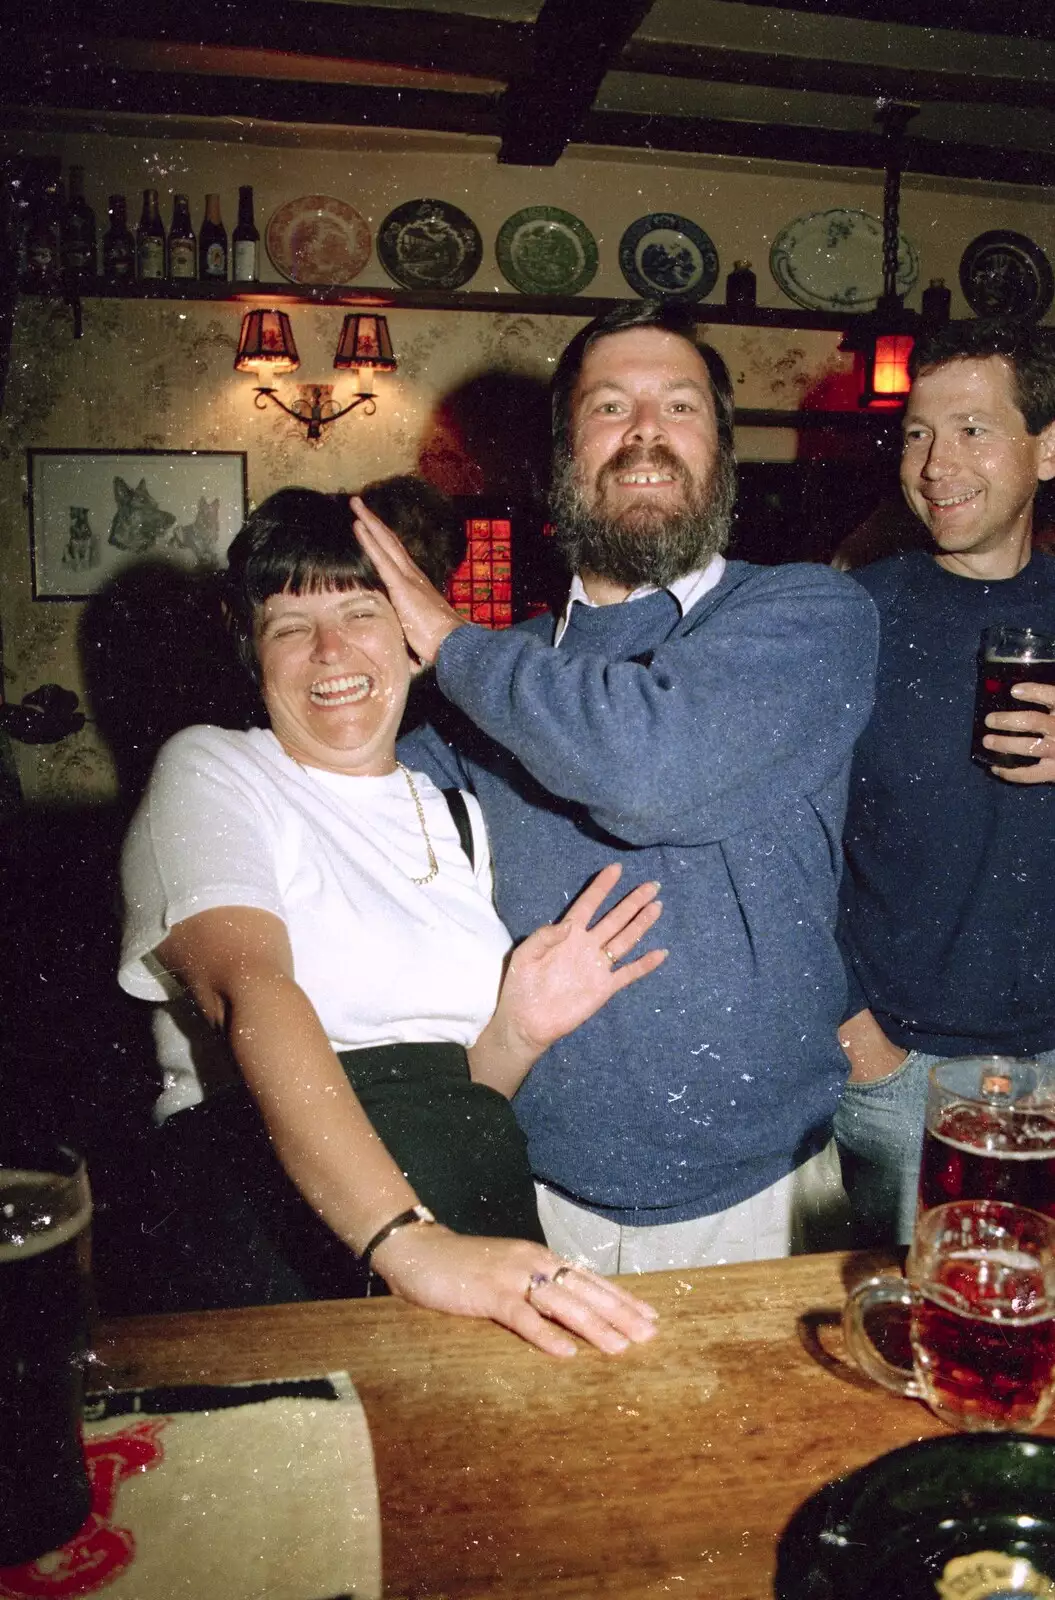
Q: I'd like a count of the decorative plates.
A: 6